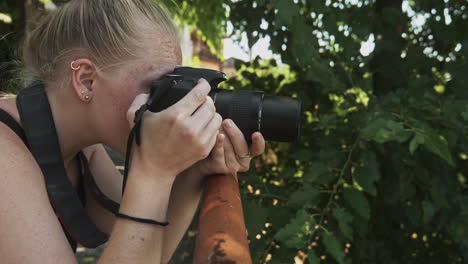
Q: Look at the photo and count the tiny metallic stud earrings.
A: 2